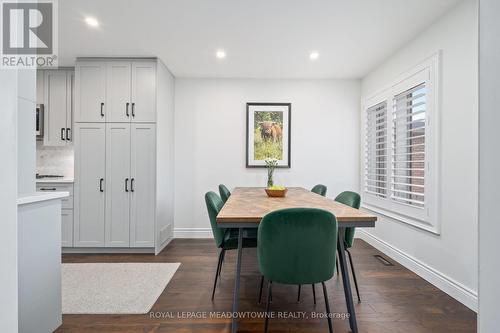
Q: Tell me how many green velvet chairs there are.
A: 5